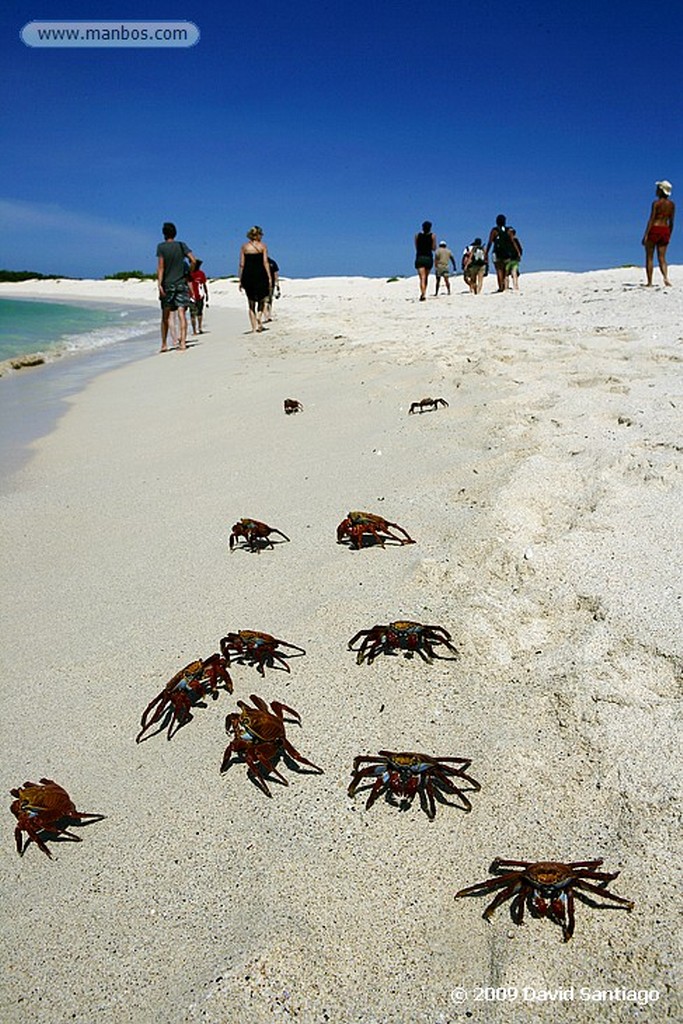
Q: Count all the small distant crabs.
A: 2